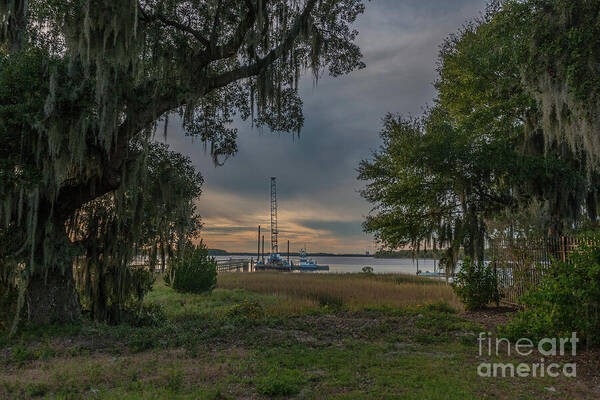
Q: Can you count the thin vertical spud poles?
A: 3